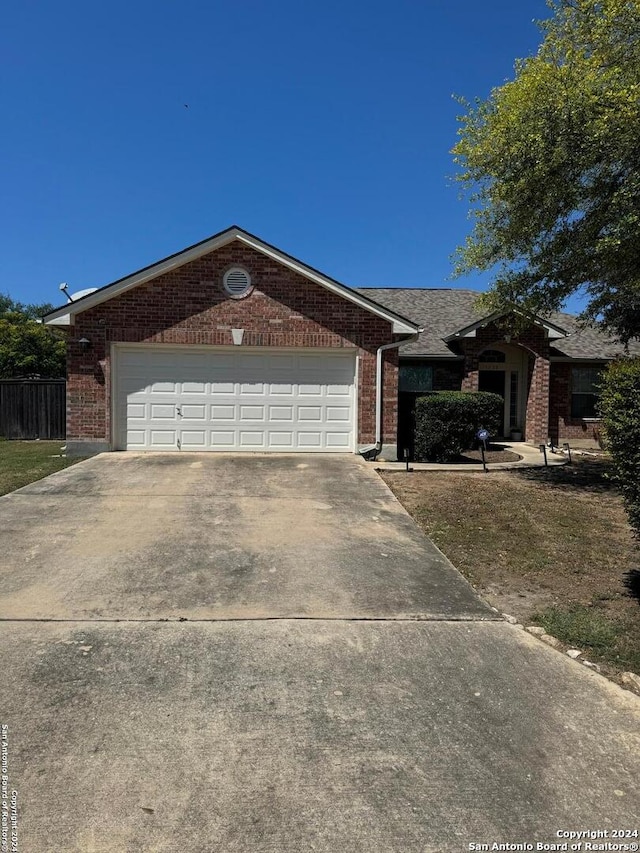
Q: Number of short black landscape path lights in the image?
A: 4